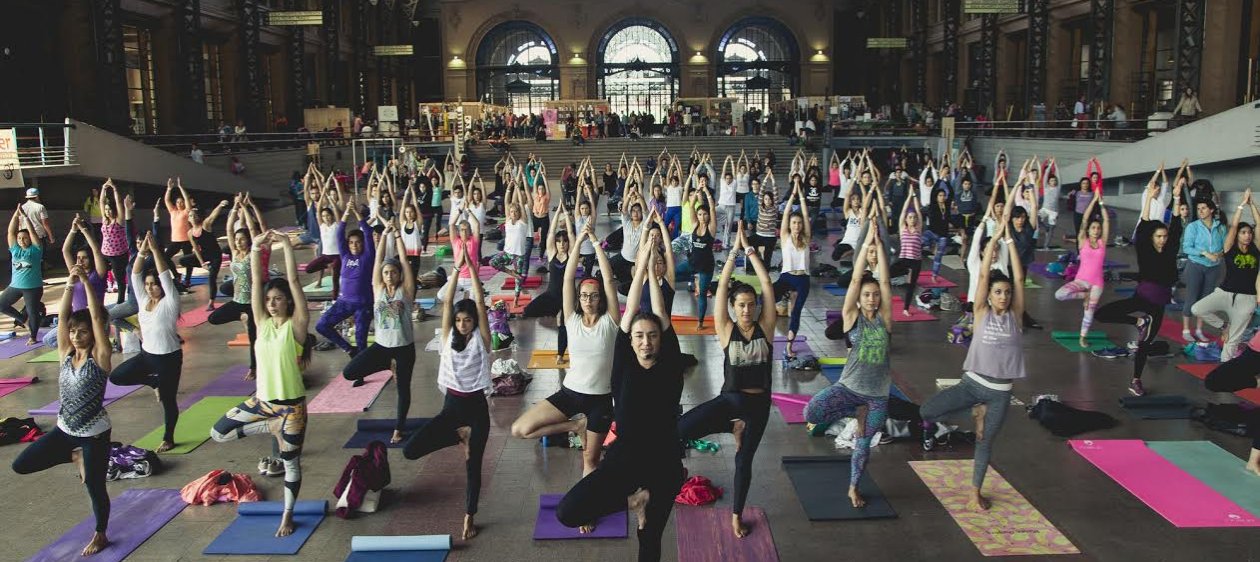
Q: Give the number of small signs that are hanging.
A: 4